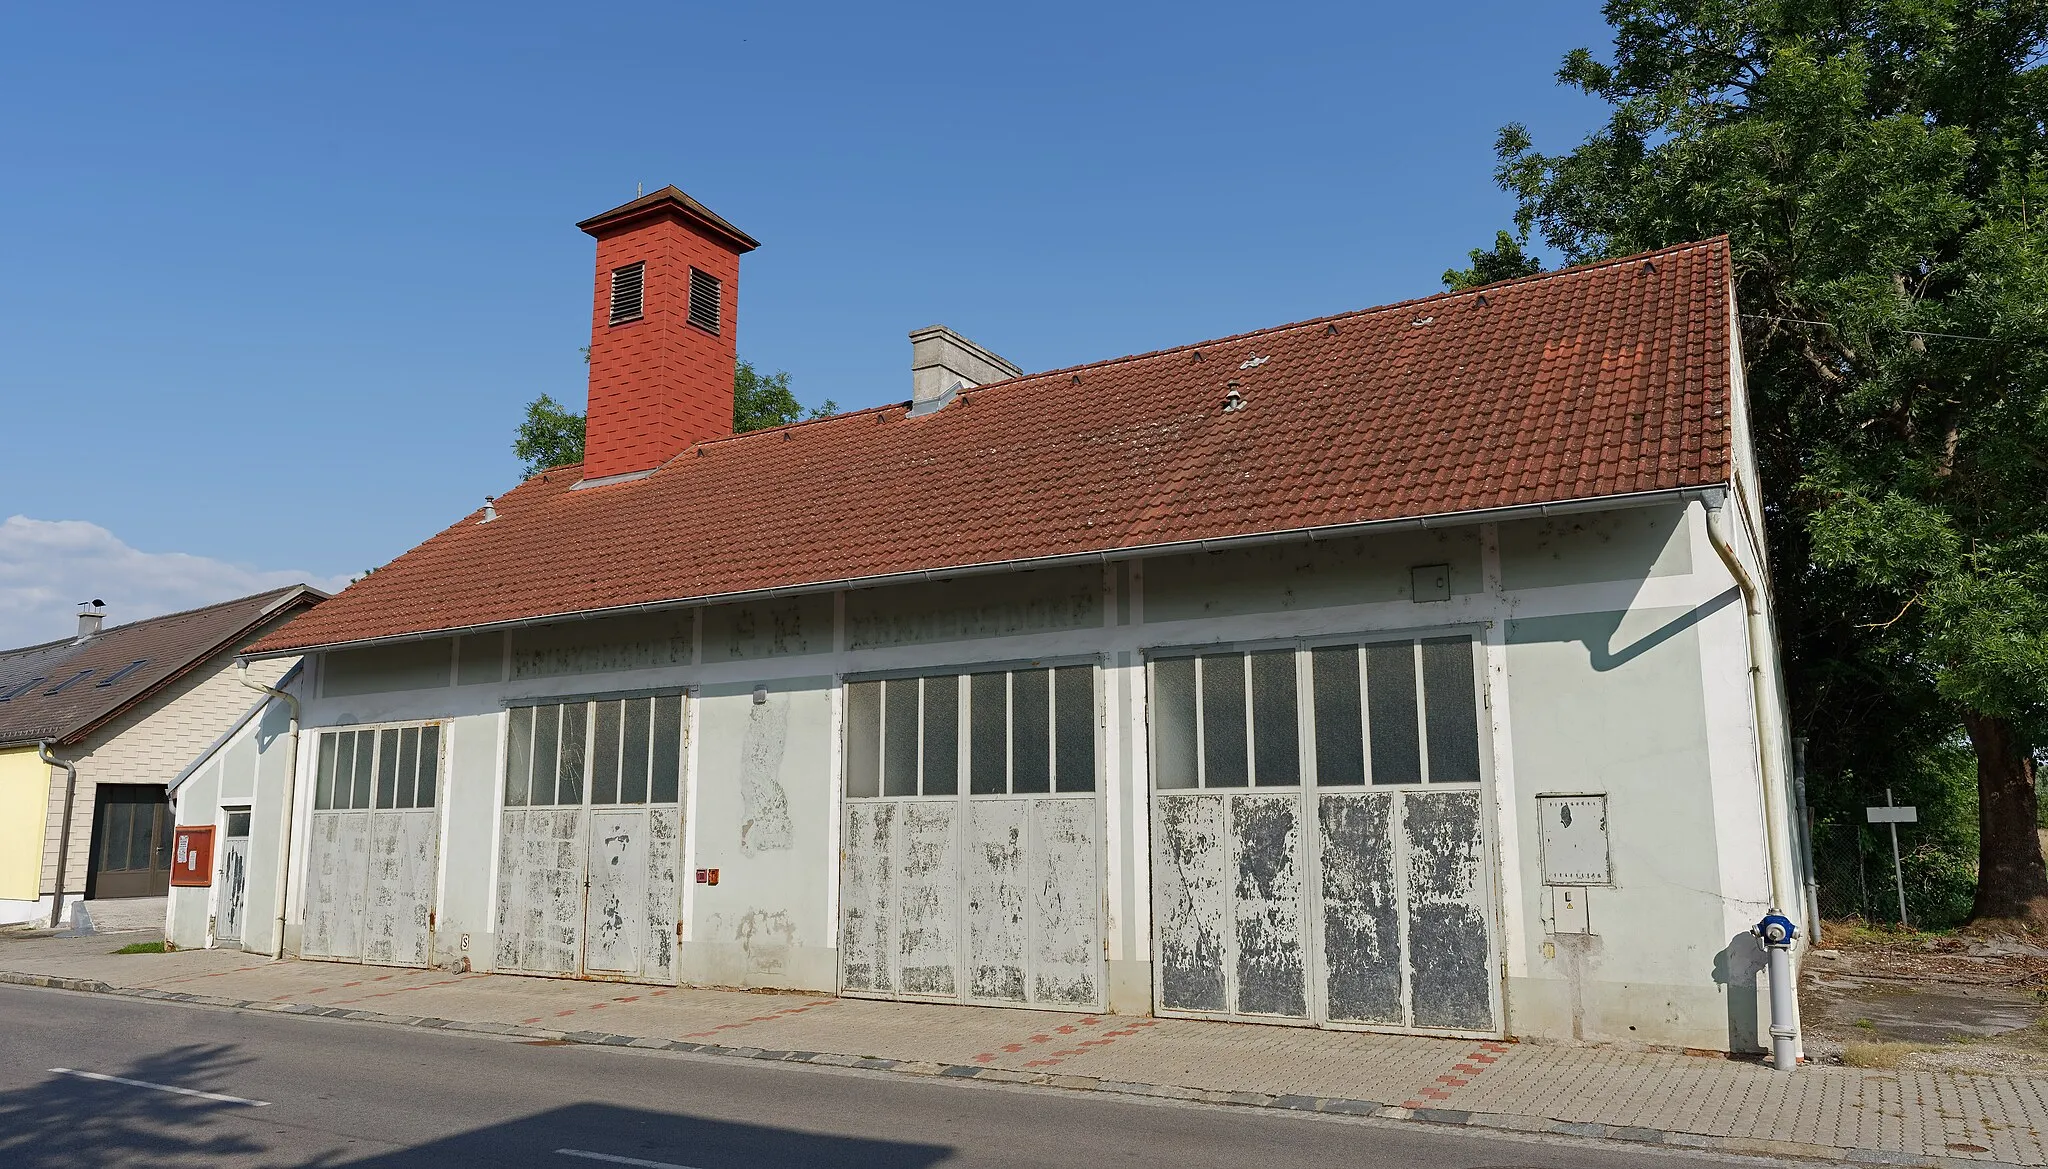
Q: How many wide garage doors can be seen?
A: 4